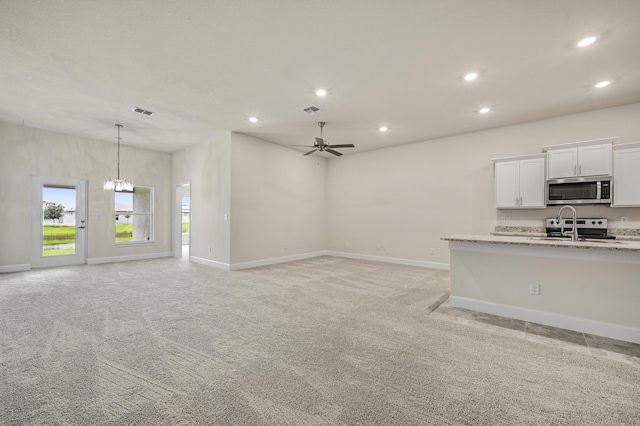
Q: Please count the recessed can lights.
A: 7